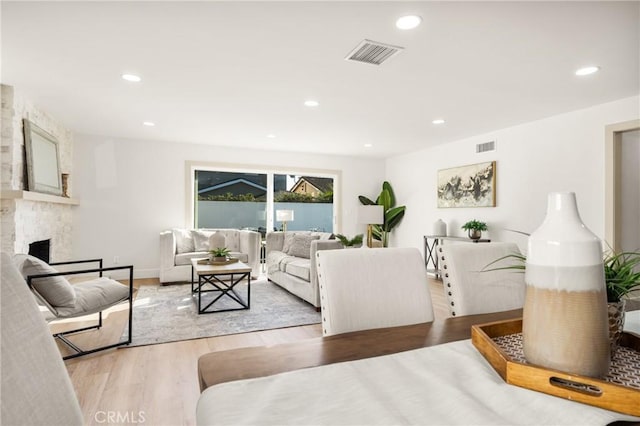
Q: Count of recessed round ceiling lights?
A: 8